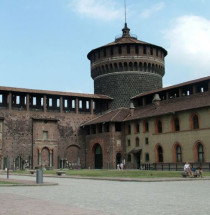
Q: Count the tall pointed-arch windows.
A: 6